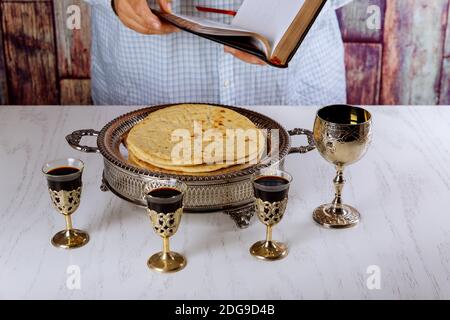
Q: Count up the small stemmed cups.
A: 3